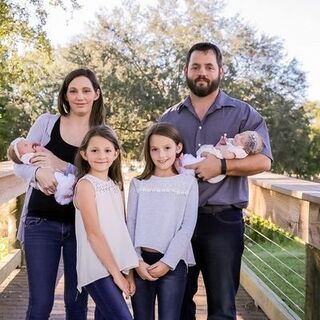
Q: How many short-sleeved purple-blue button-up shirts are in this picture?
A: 1